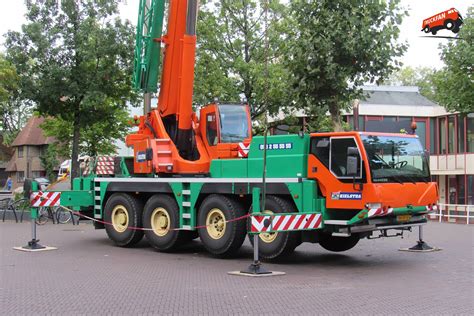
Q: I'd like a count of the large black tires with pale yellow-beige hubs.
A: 4